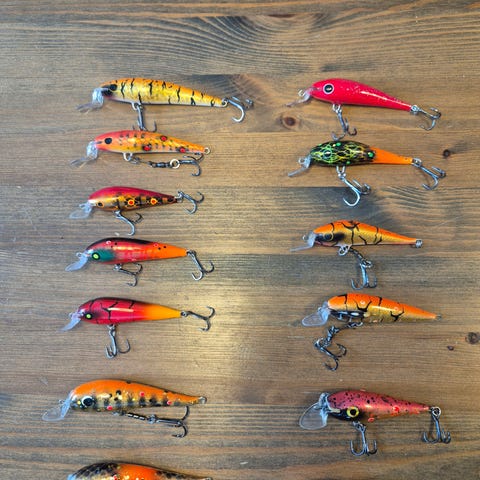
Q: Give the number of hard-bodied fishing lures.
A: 12